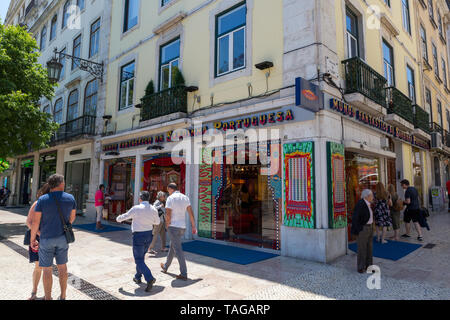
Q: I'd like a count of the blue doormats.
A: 3